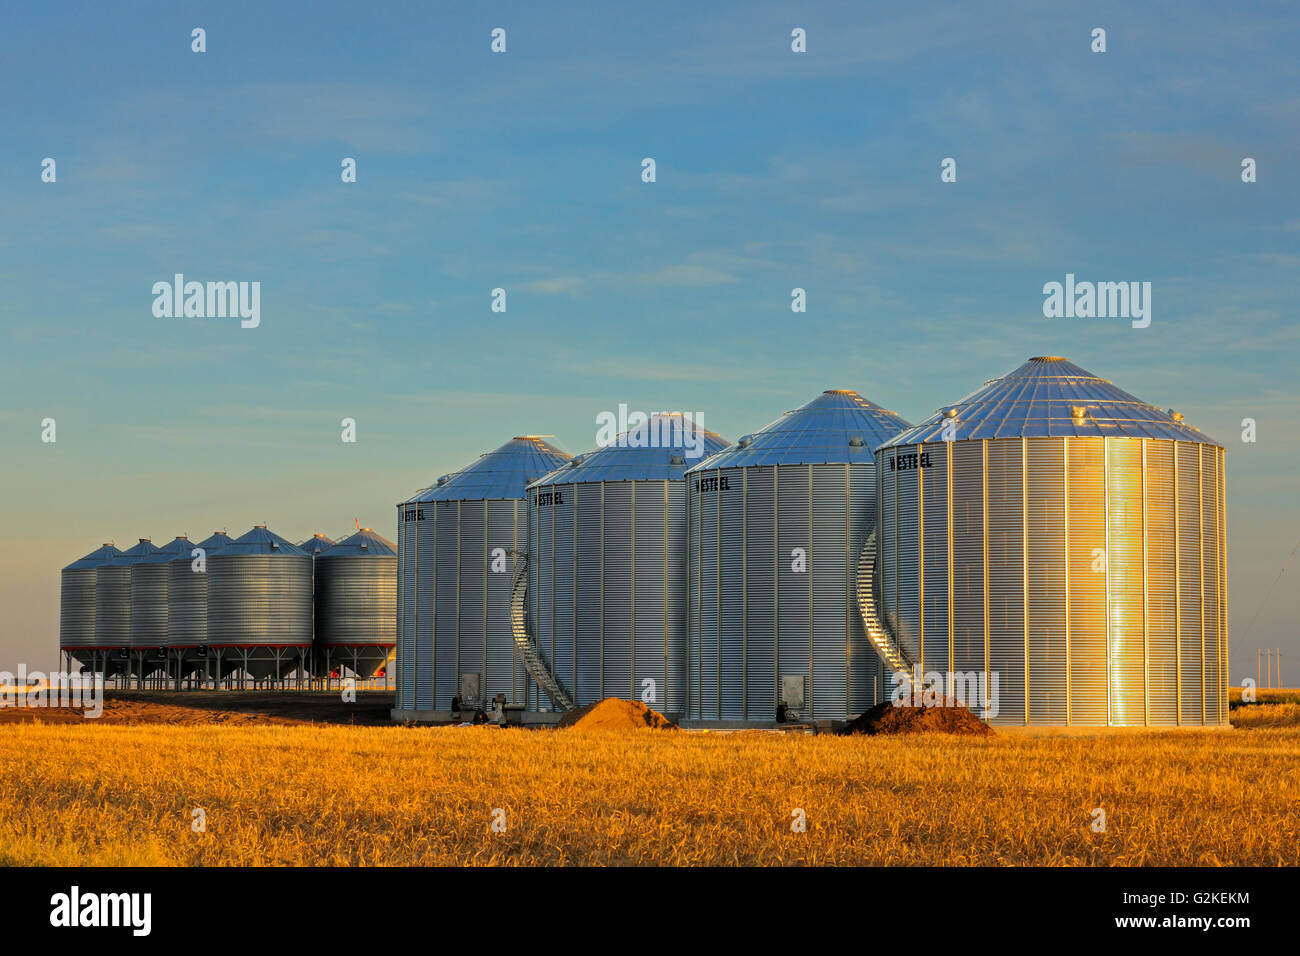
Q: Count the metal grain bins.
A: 11